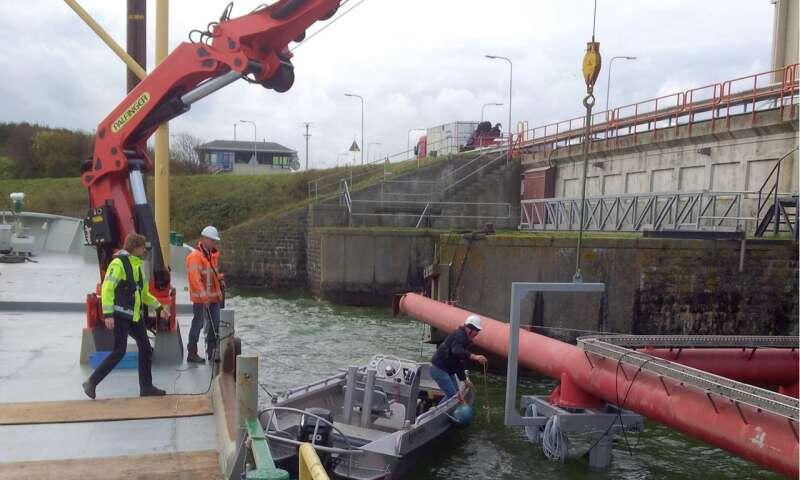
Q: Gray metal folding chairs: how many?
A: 0